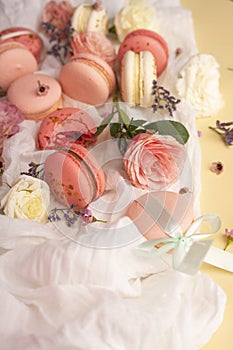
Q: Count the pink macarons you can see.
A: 8